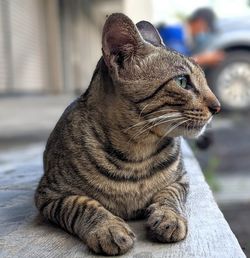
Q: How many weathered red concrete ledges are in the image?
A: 0